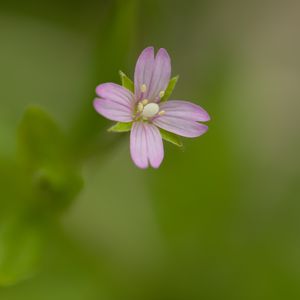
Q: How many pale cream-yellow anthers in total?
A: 5